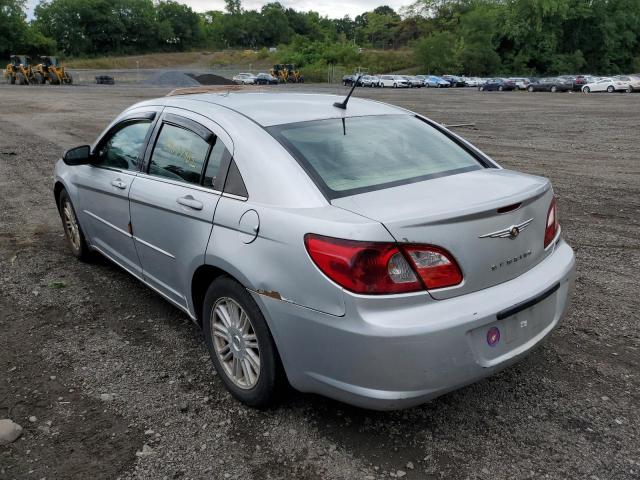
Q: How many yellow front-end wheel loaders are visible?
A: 4